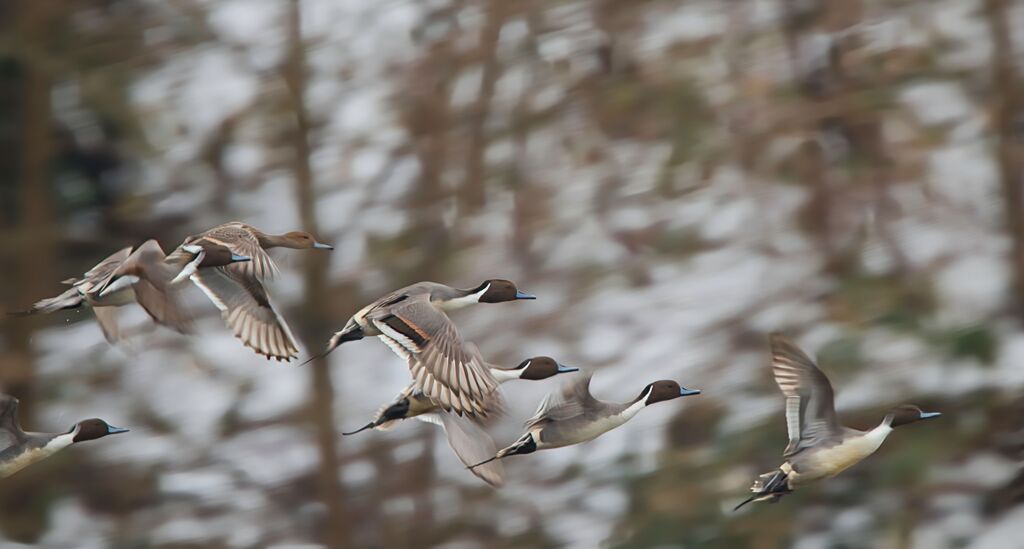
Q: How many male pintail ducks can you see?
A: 6